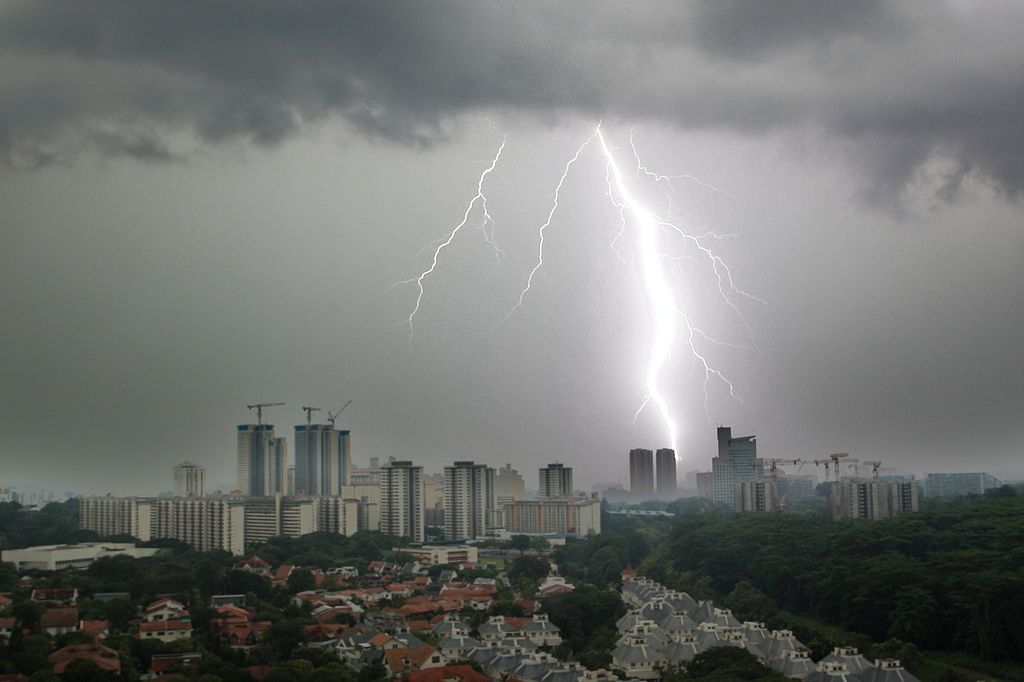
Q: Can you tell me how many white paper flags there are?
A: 0